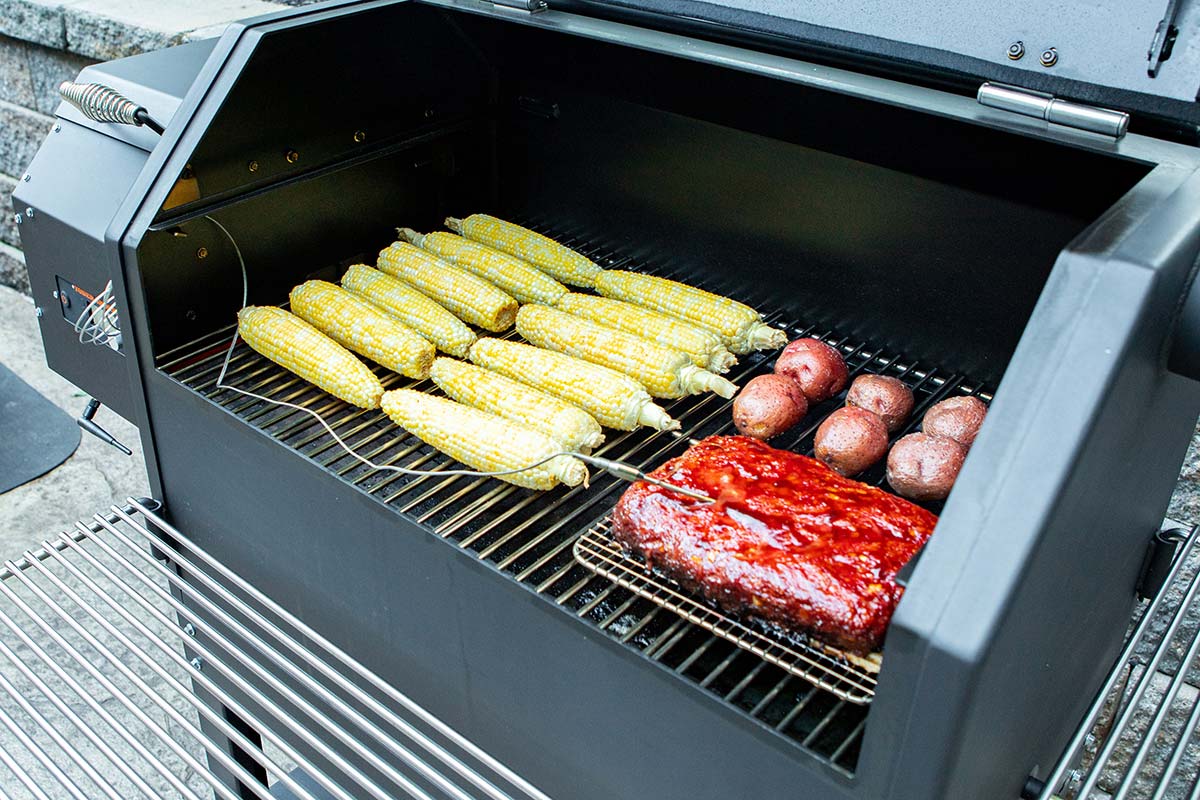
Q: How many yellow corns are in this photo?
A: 12